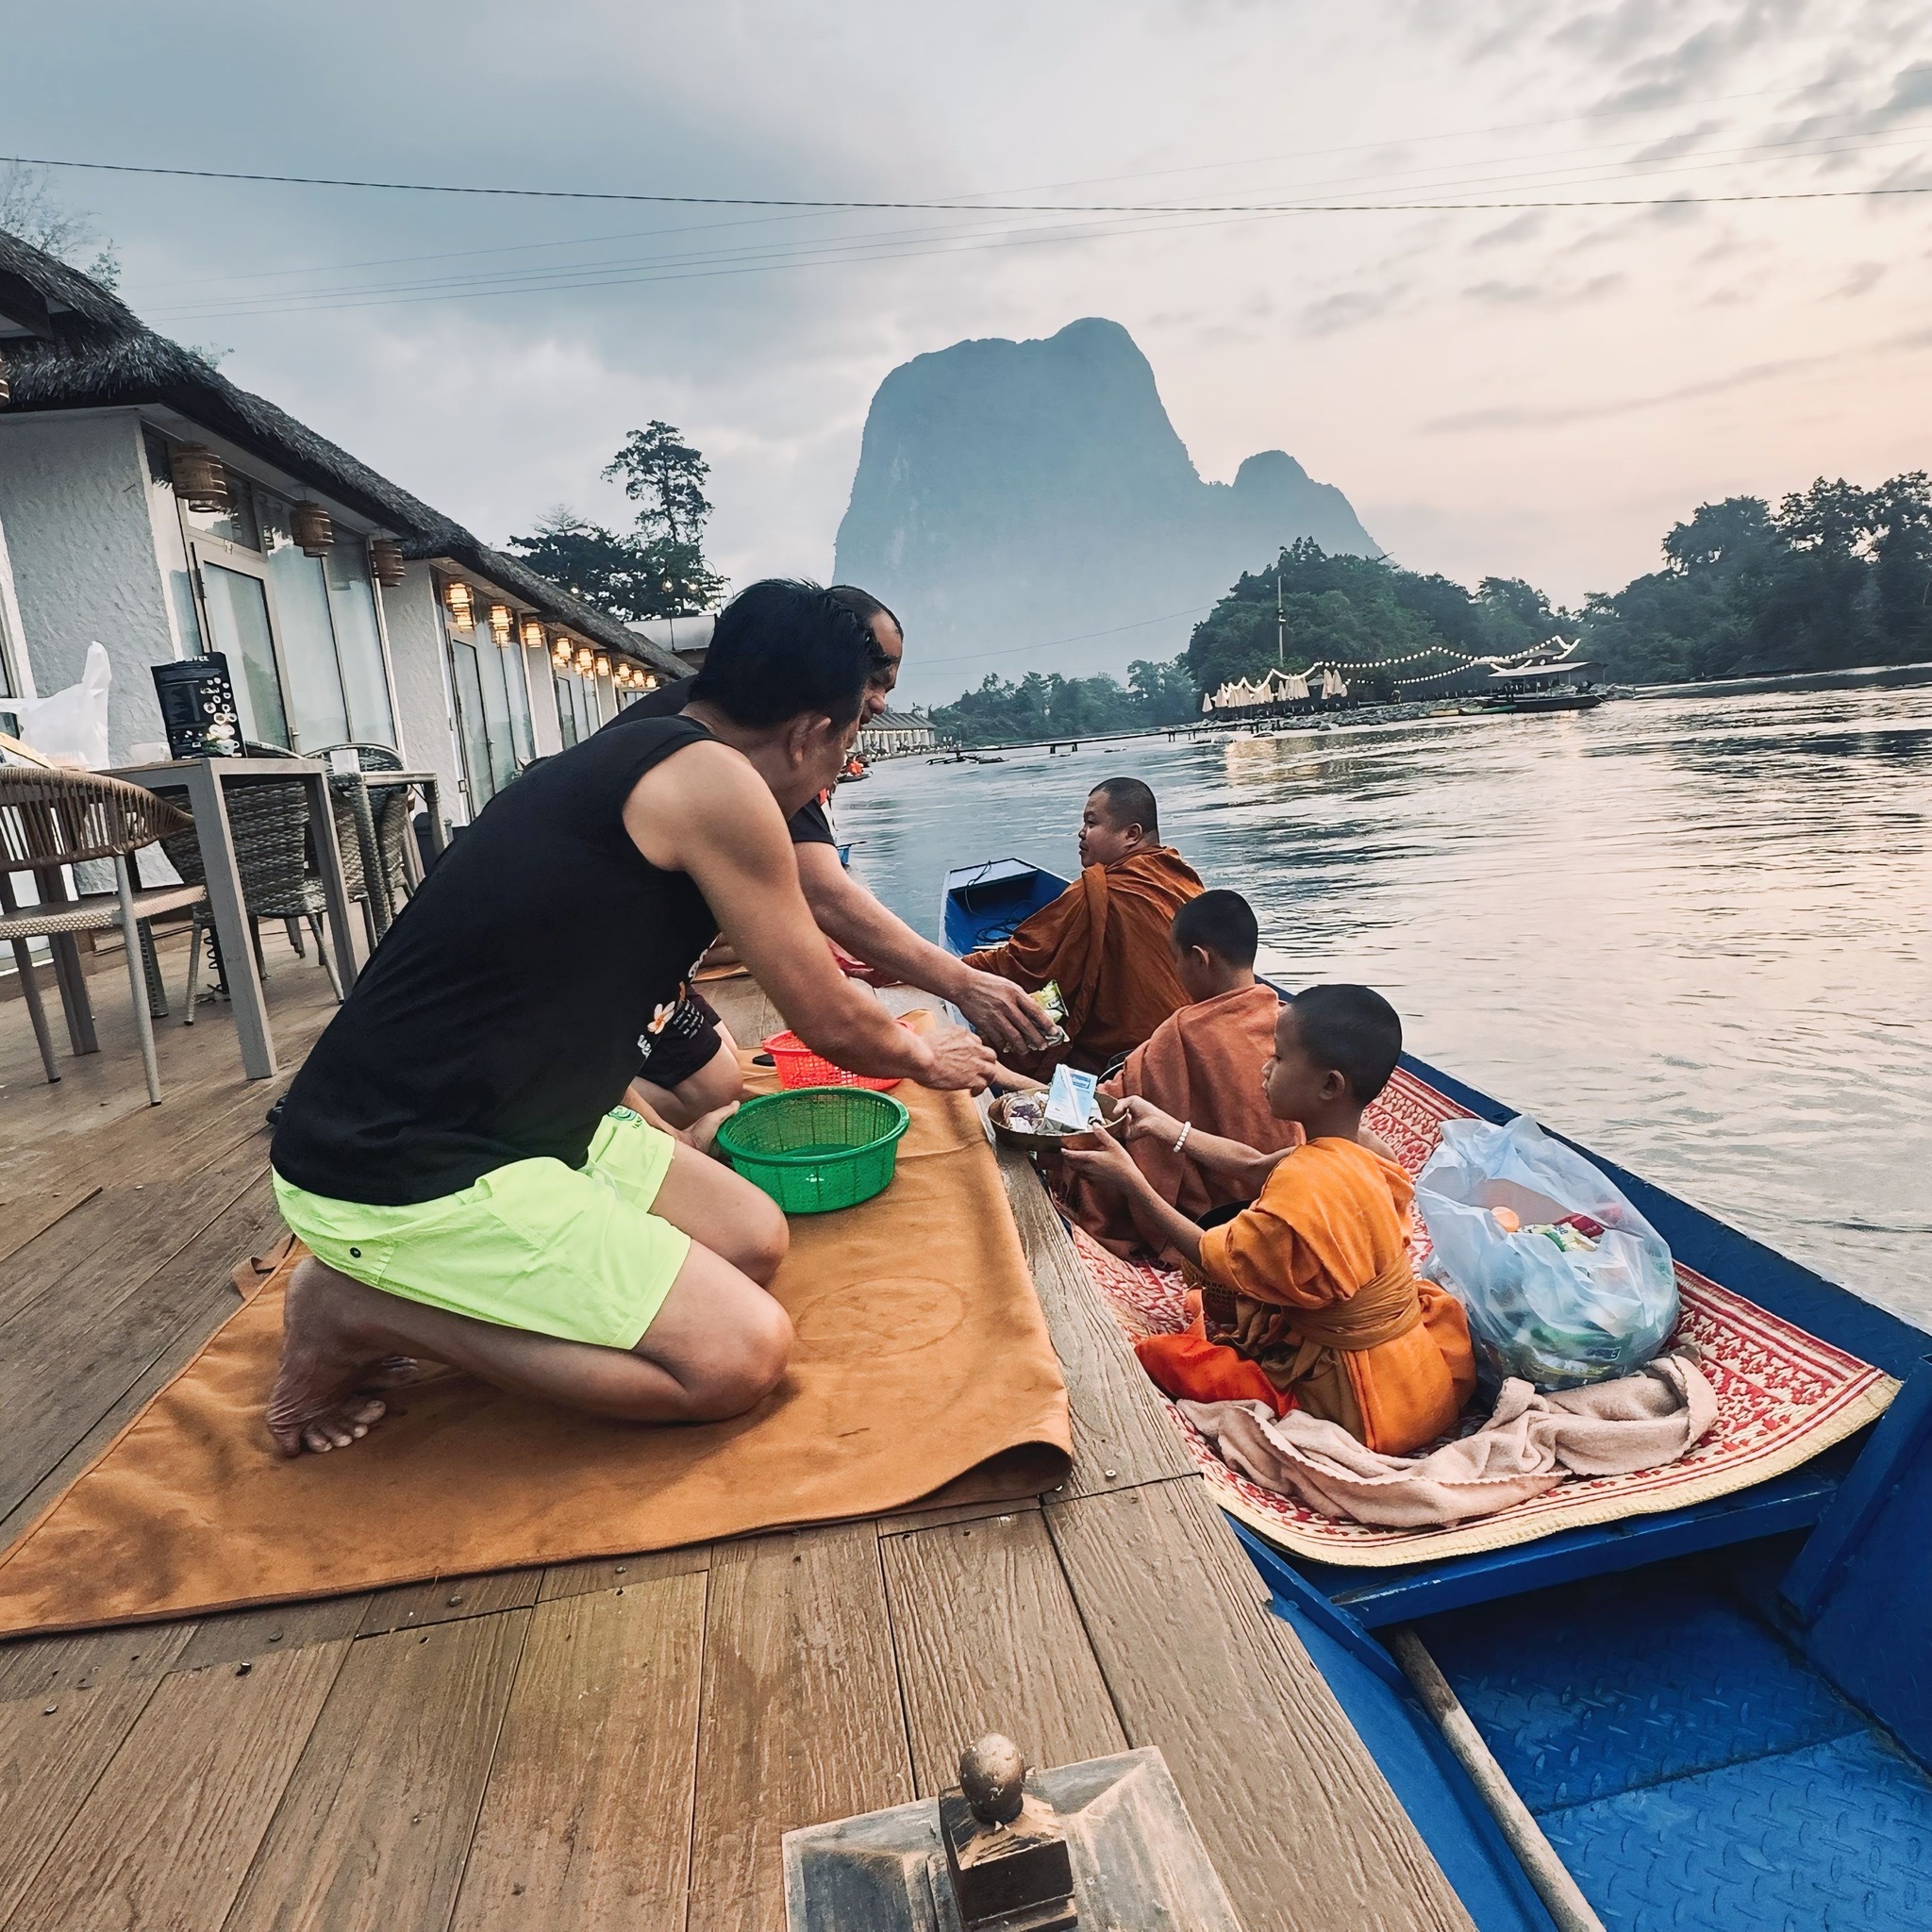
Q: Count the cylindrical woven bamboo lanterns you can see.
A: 13